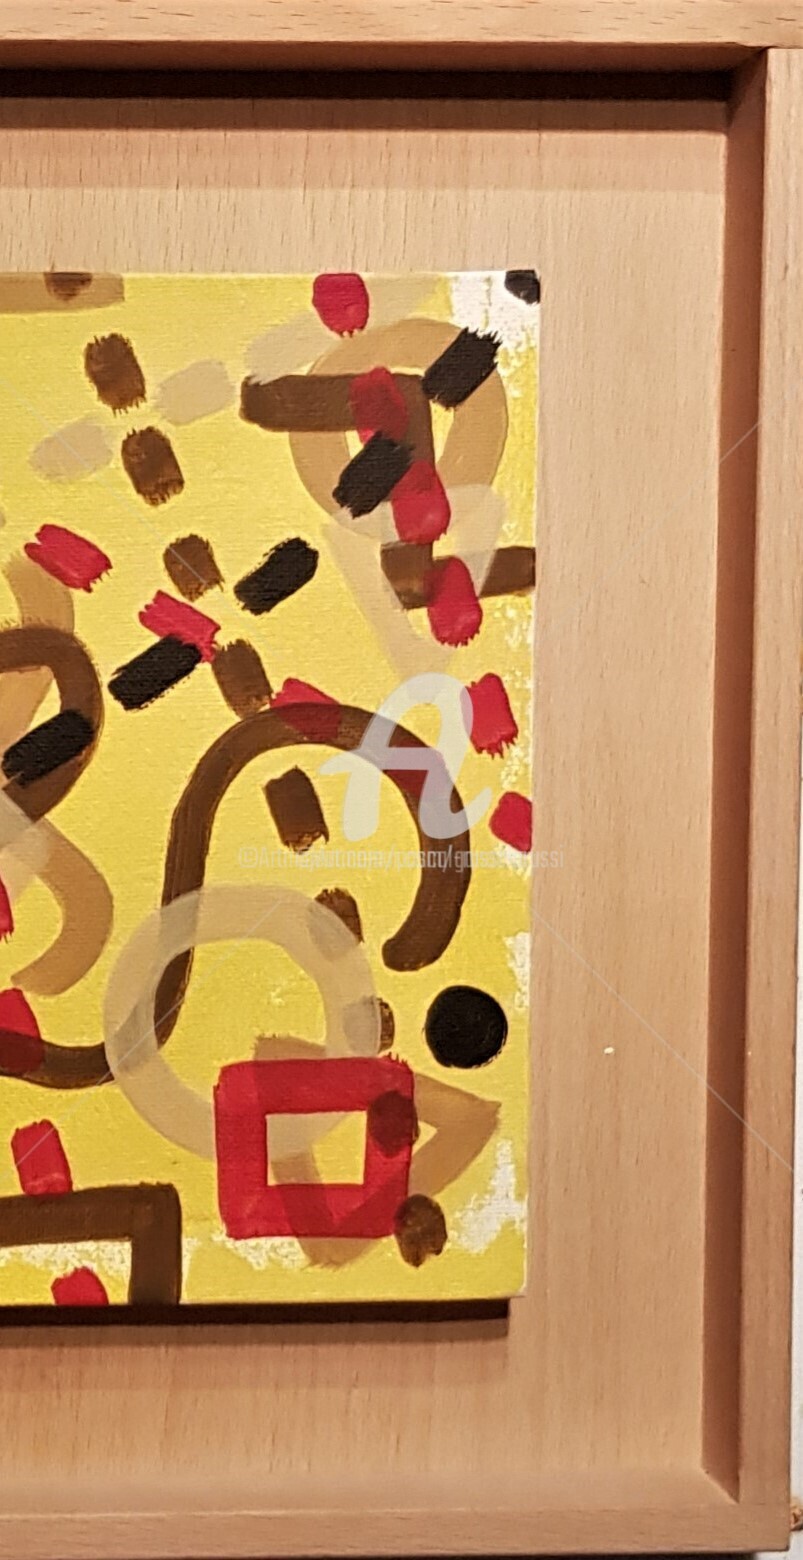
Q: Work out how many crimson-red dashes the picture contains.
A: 14